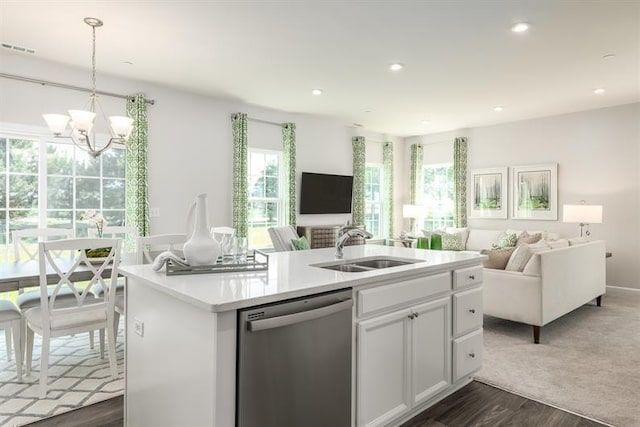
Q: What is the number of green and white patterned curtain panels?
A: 7